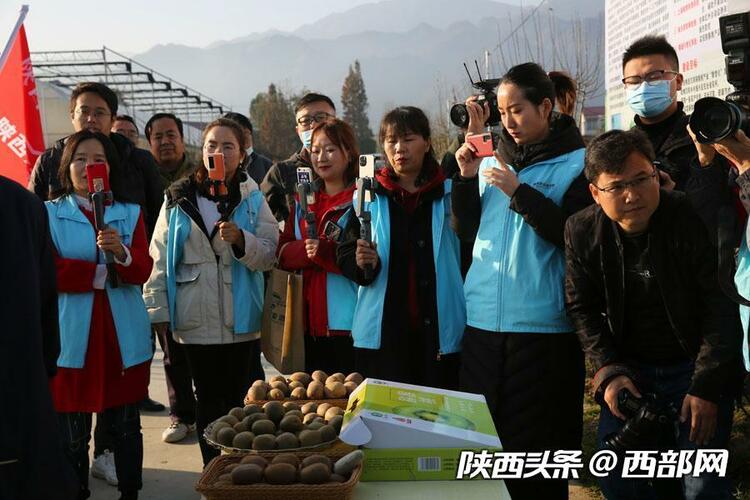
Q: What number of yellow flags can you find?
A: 0